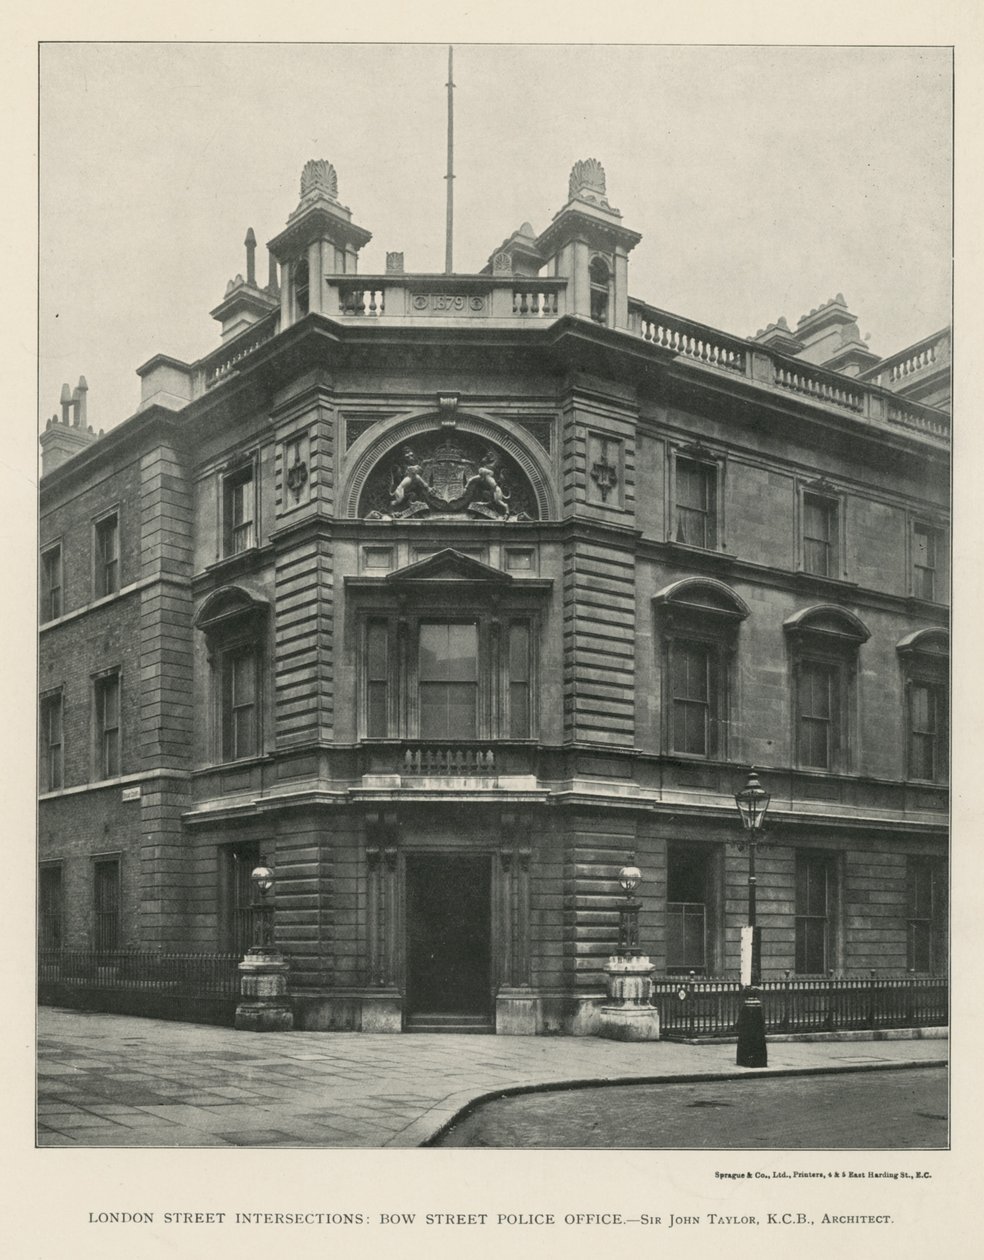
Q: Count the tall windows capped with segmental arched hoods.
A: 4